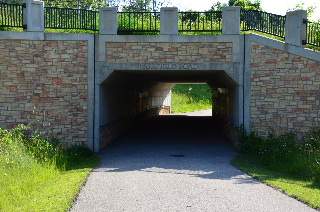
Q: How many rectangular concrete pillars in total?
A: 5